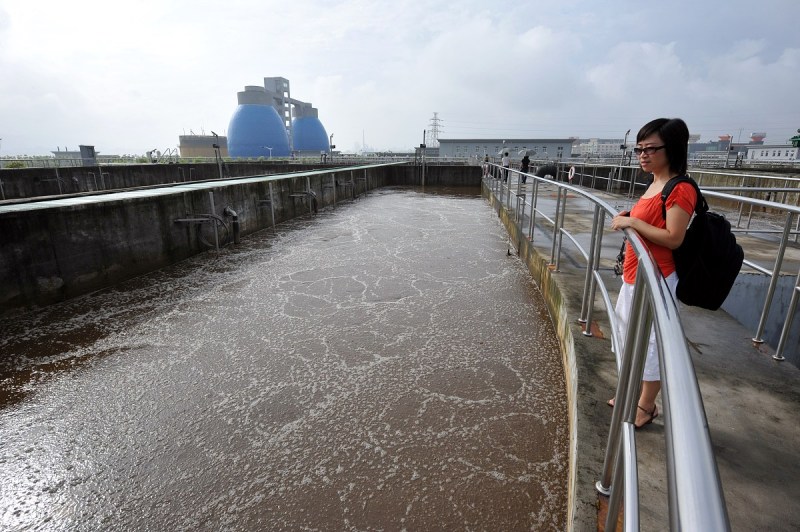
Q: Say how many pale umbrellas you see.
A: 2